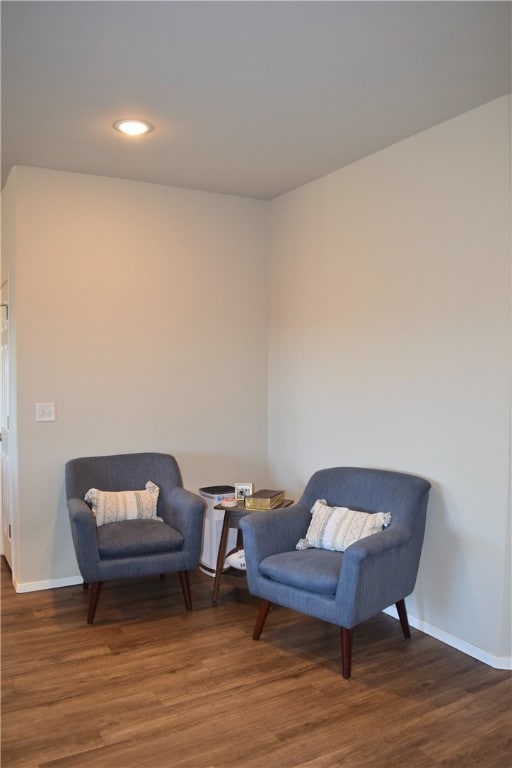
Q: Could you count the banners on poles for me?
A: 0